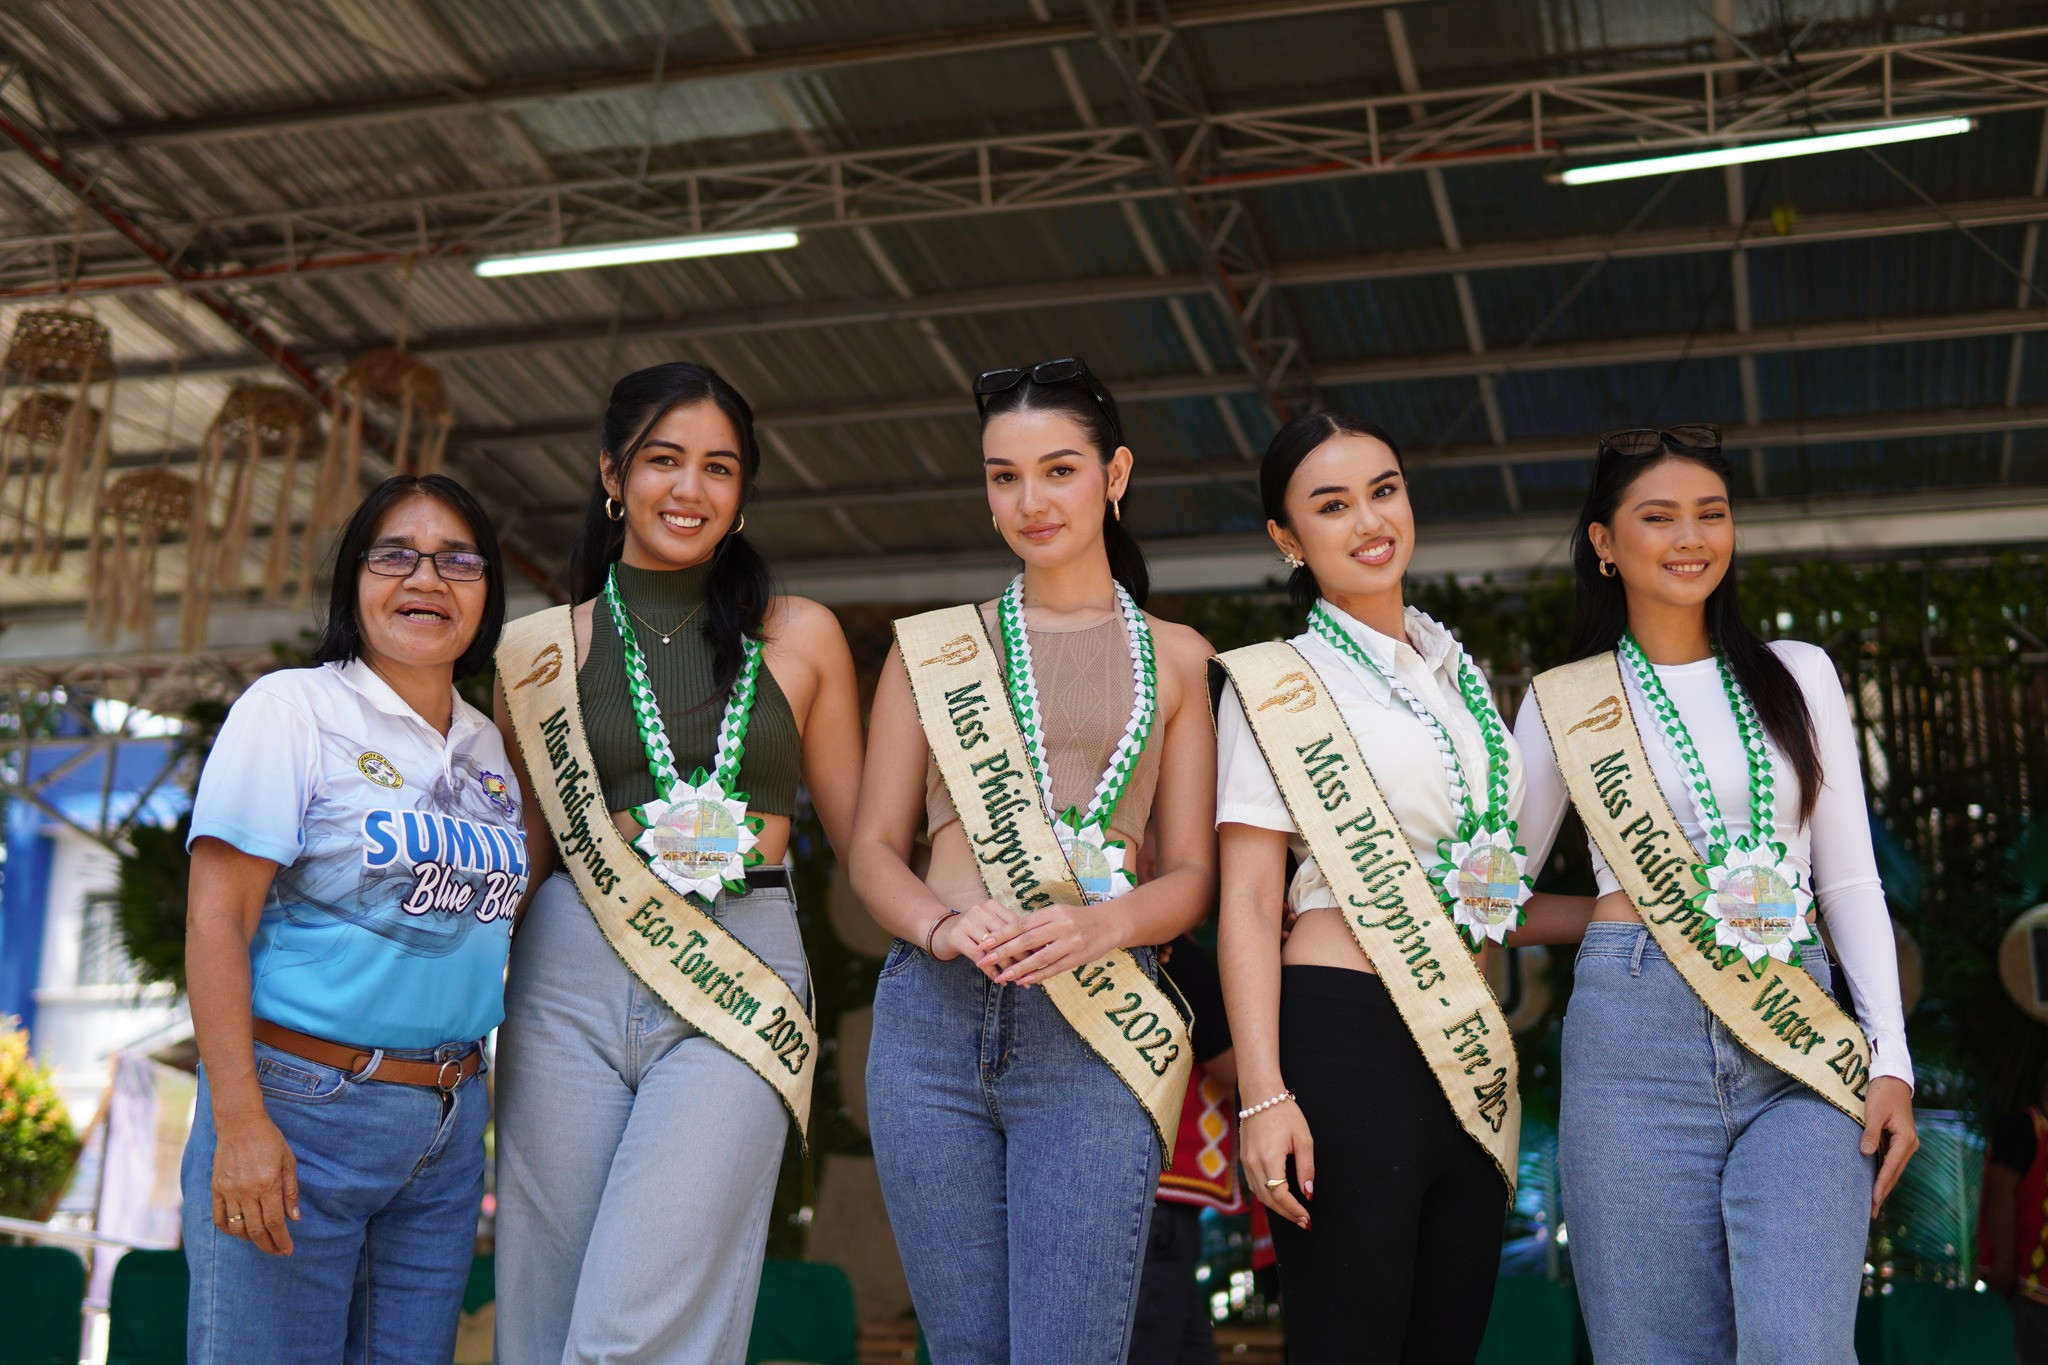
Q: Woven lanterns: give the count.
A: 5